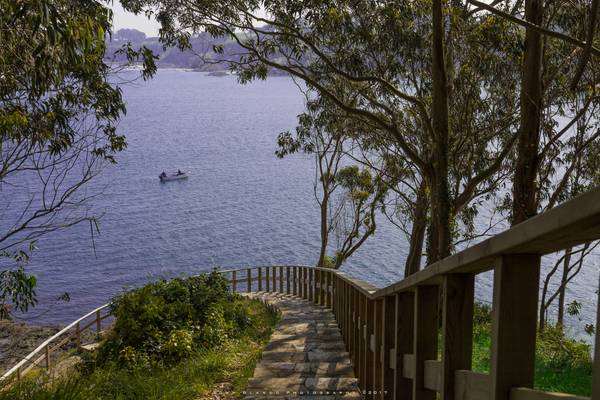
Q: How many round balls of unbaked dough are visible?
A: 0